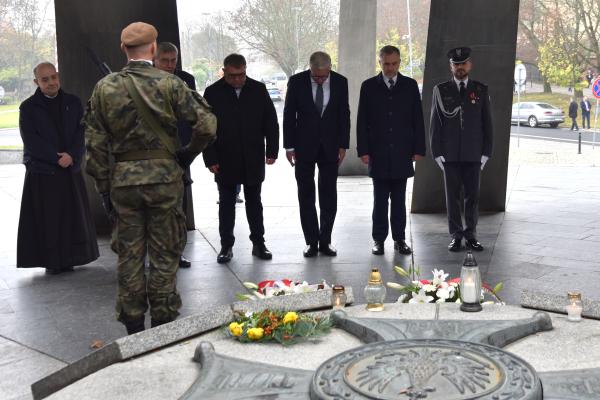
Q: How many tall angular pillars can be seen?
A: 3